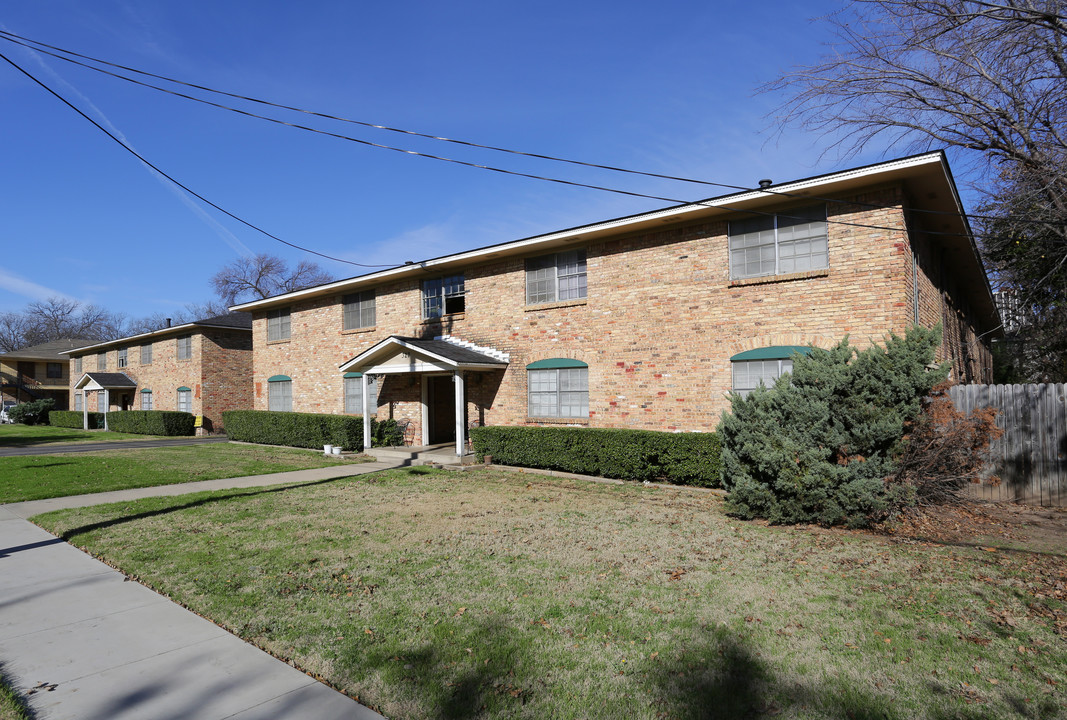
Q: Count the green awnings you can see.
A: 6